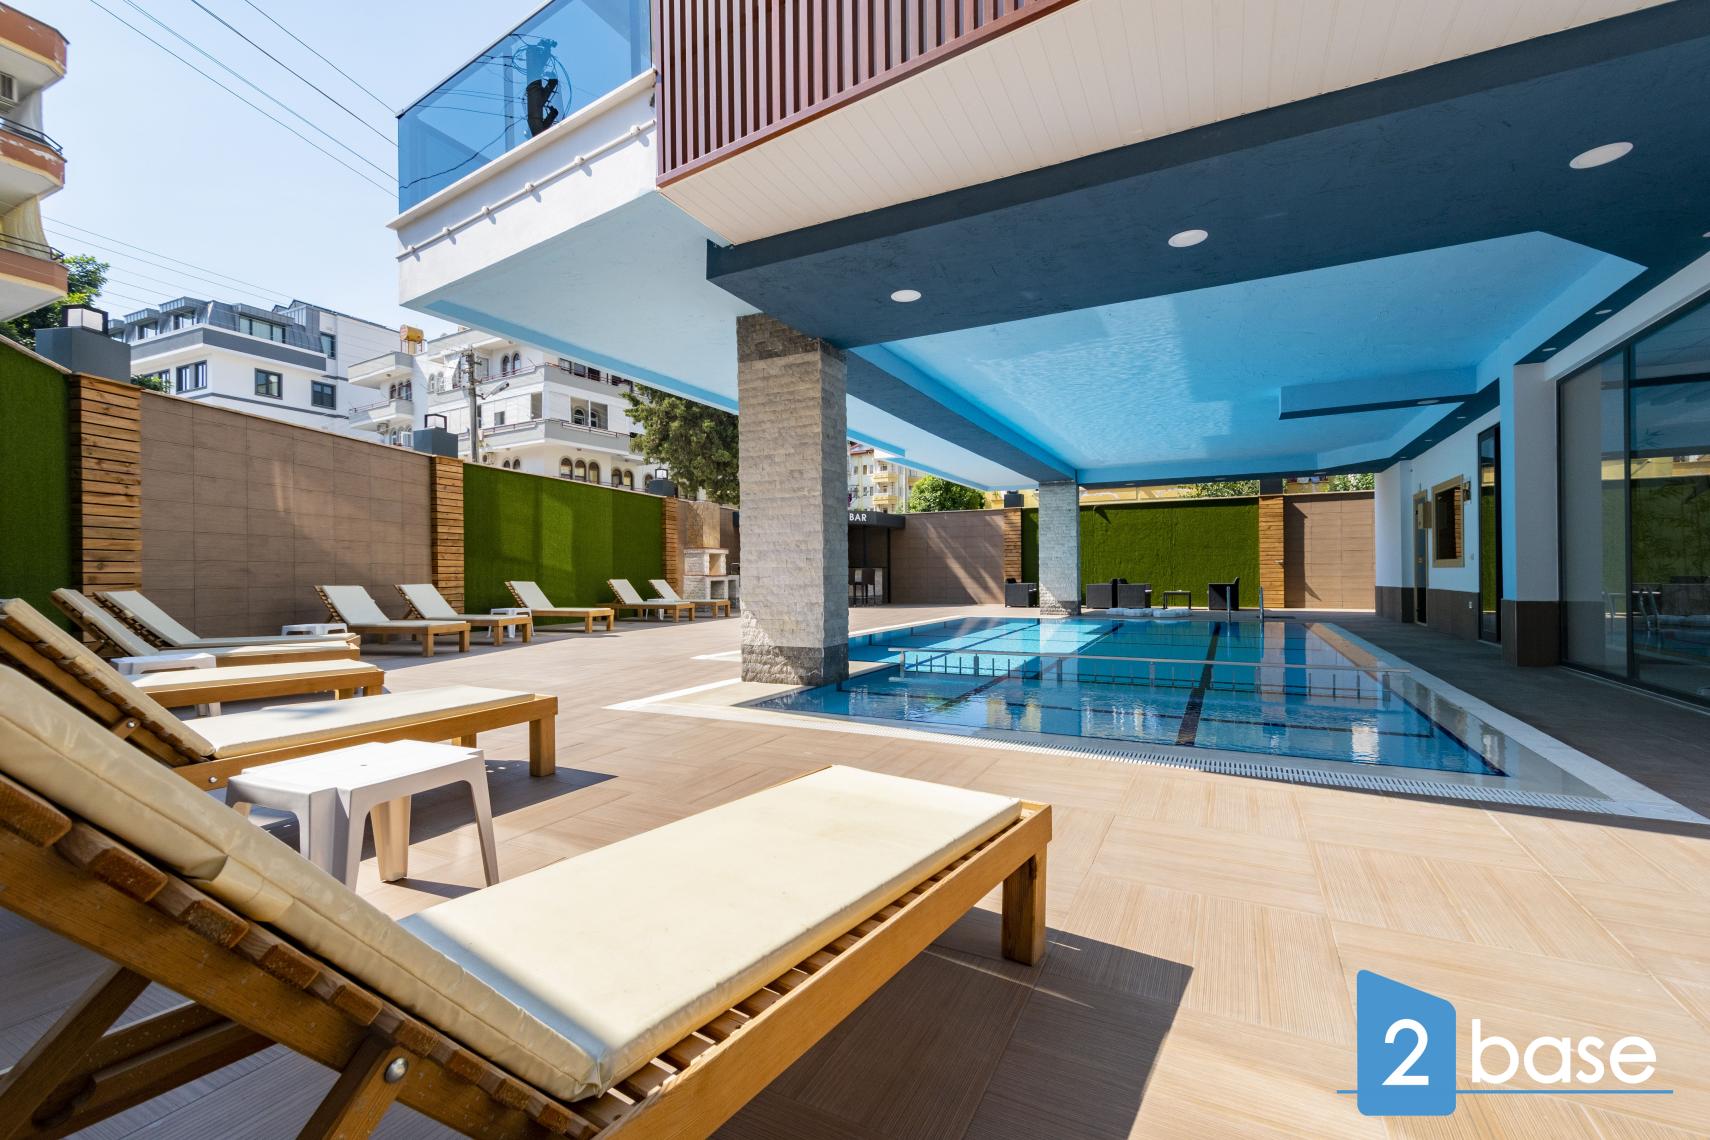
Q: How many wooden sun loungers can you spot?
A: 10